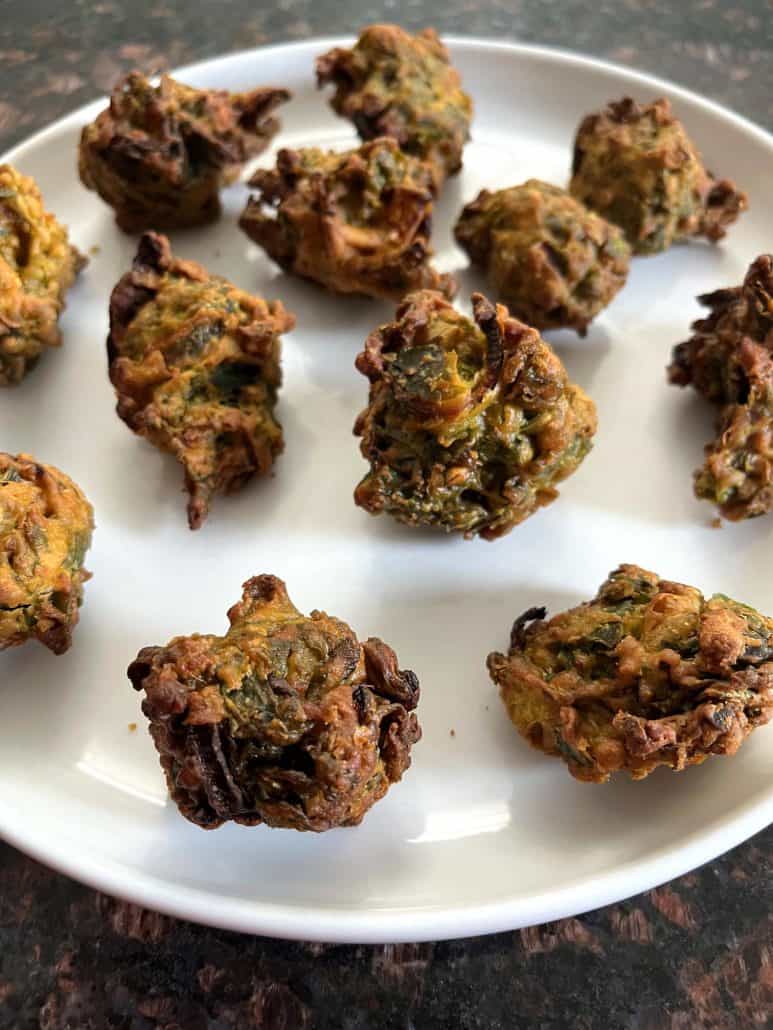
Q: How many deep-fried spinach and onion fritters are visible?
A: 12